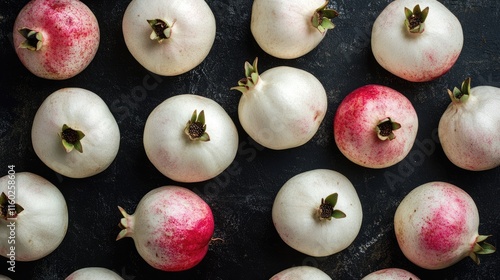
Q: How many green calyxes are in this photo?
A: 13